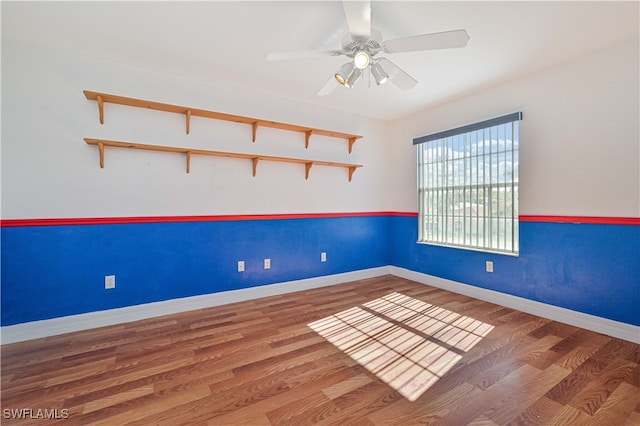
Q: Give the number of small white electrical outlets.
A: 5